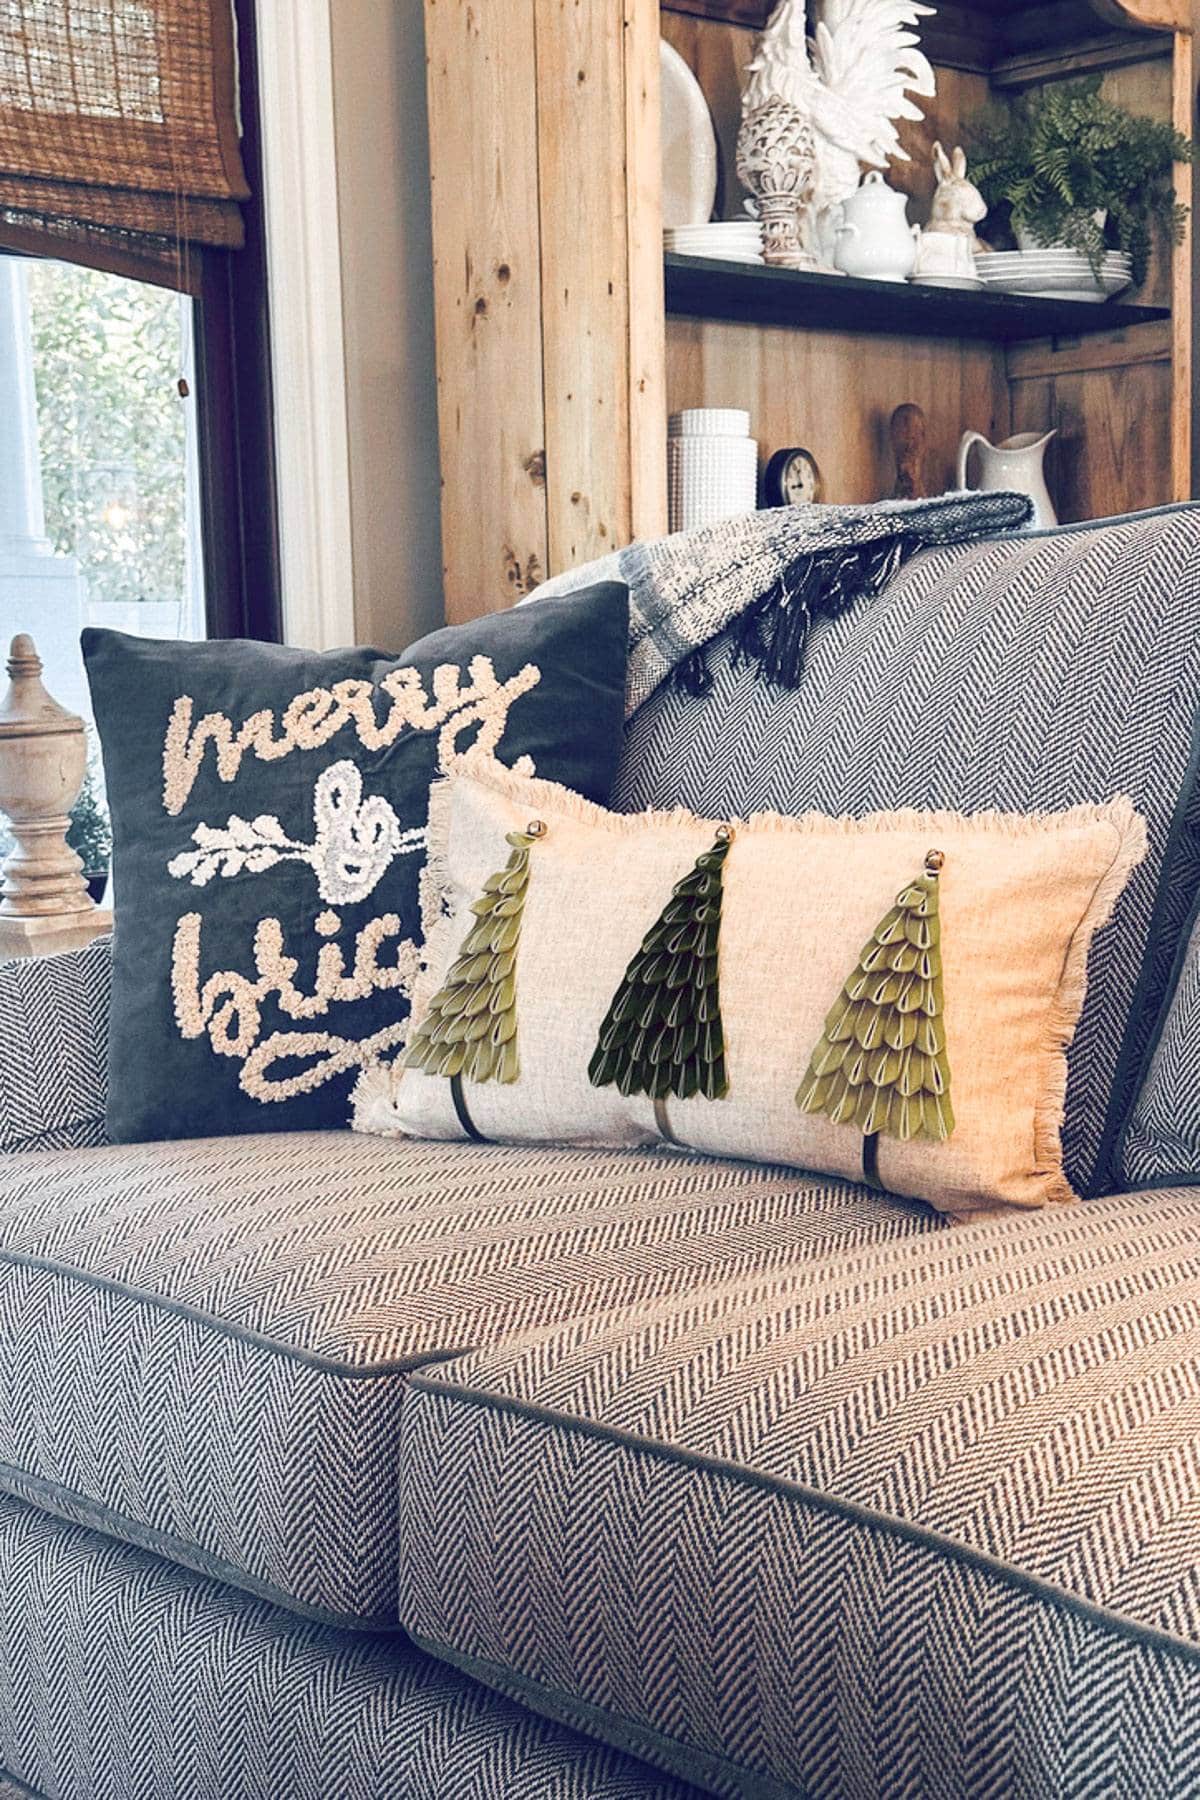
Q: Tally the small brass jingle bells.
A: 3